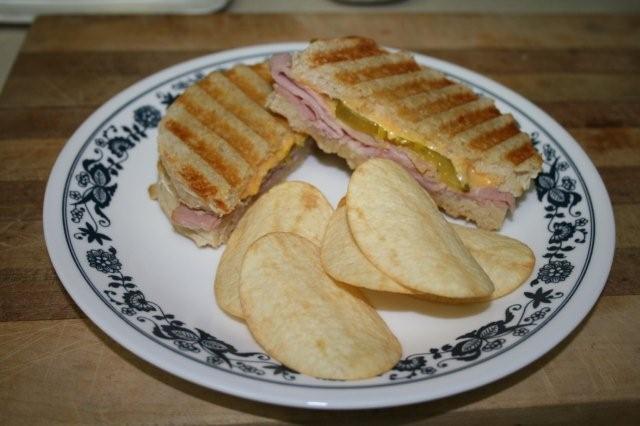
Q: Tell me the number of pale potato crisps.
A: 5